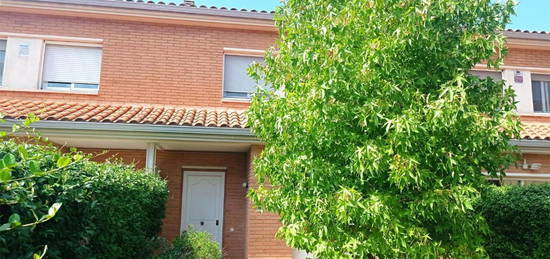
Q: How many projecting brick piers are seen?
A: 1